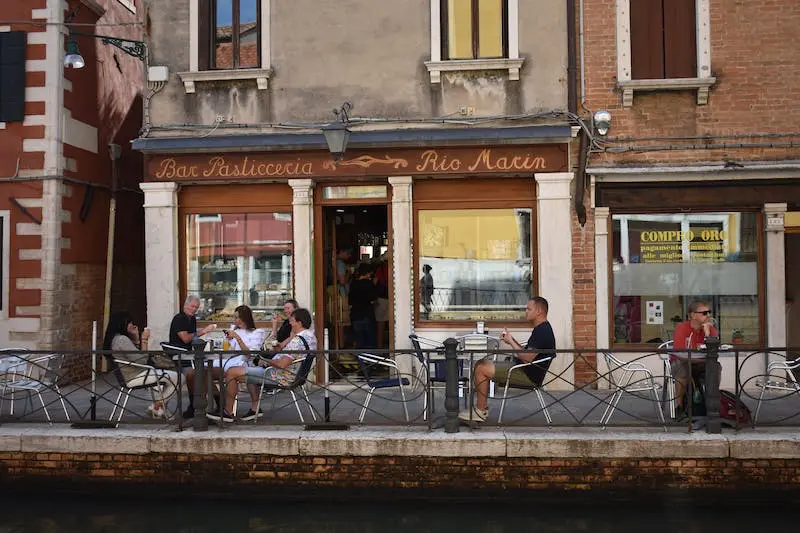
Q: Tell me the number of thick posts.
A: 3